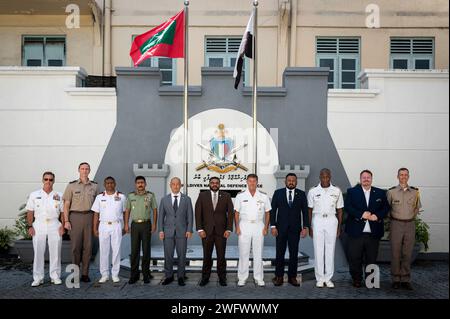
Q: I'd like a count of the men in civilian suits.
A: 4